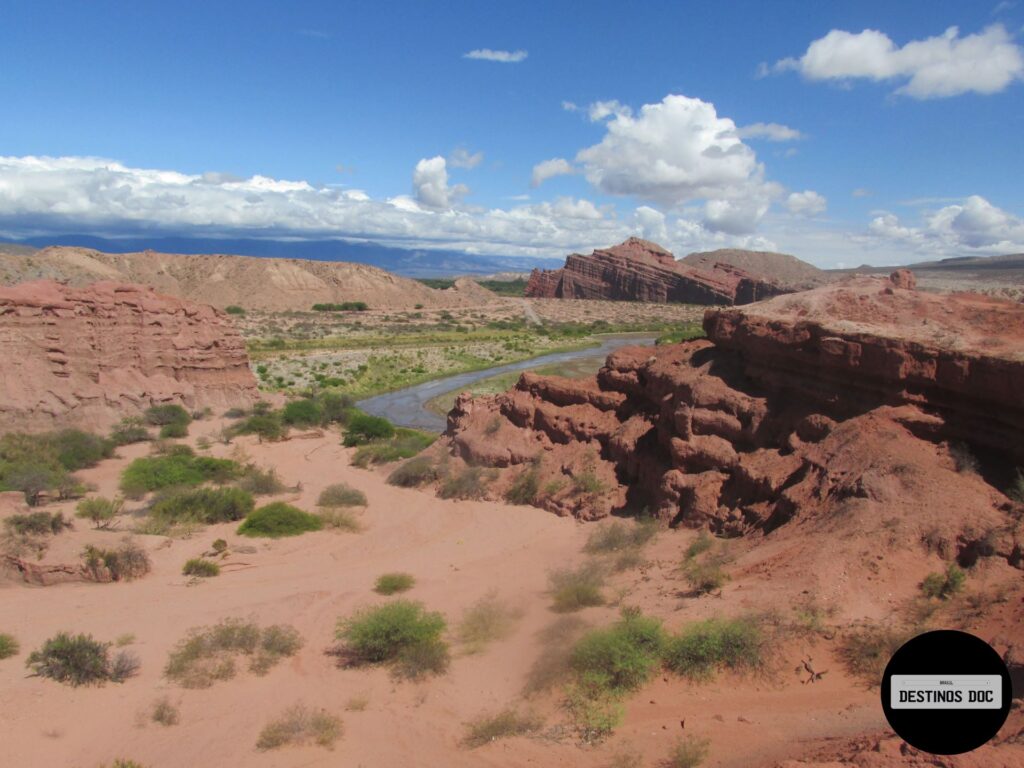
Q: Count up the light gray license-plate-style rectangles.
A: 1